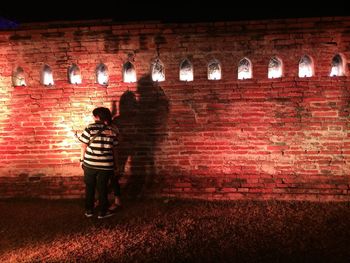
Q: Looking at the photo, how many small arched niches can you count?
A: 12